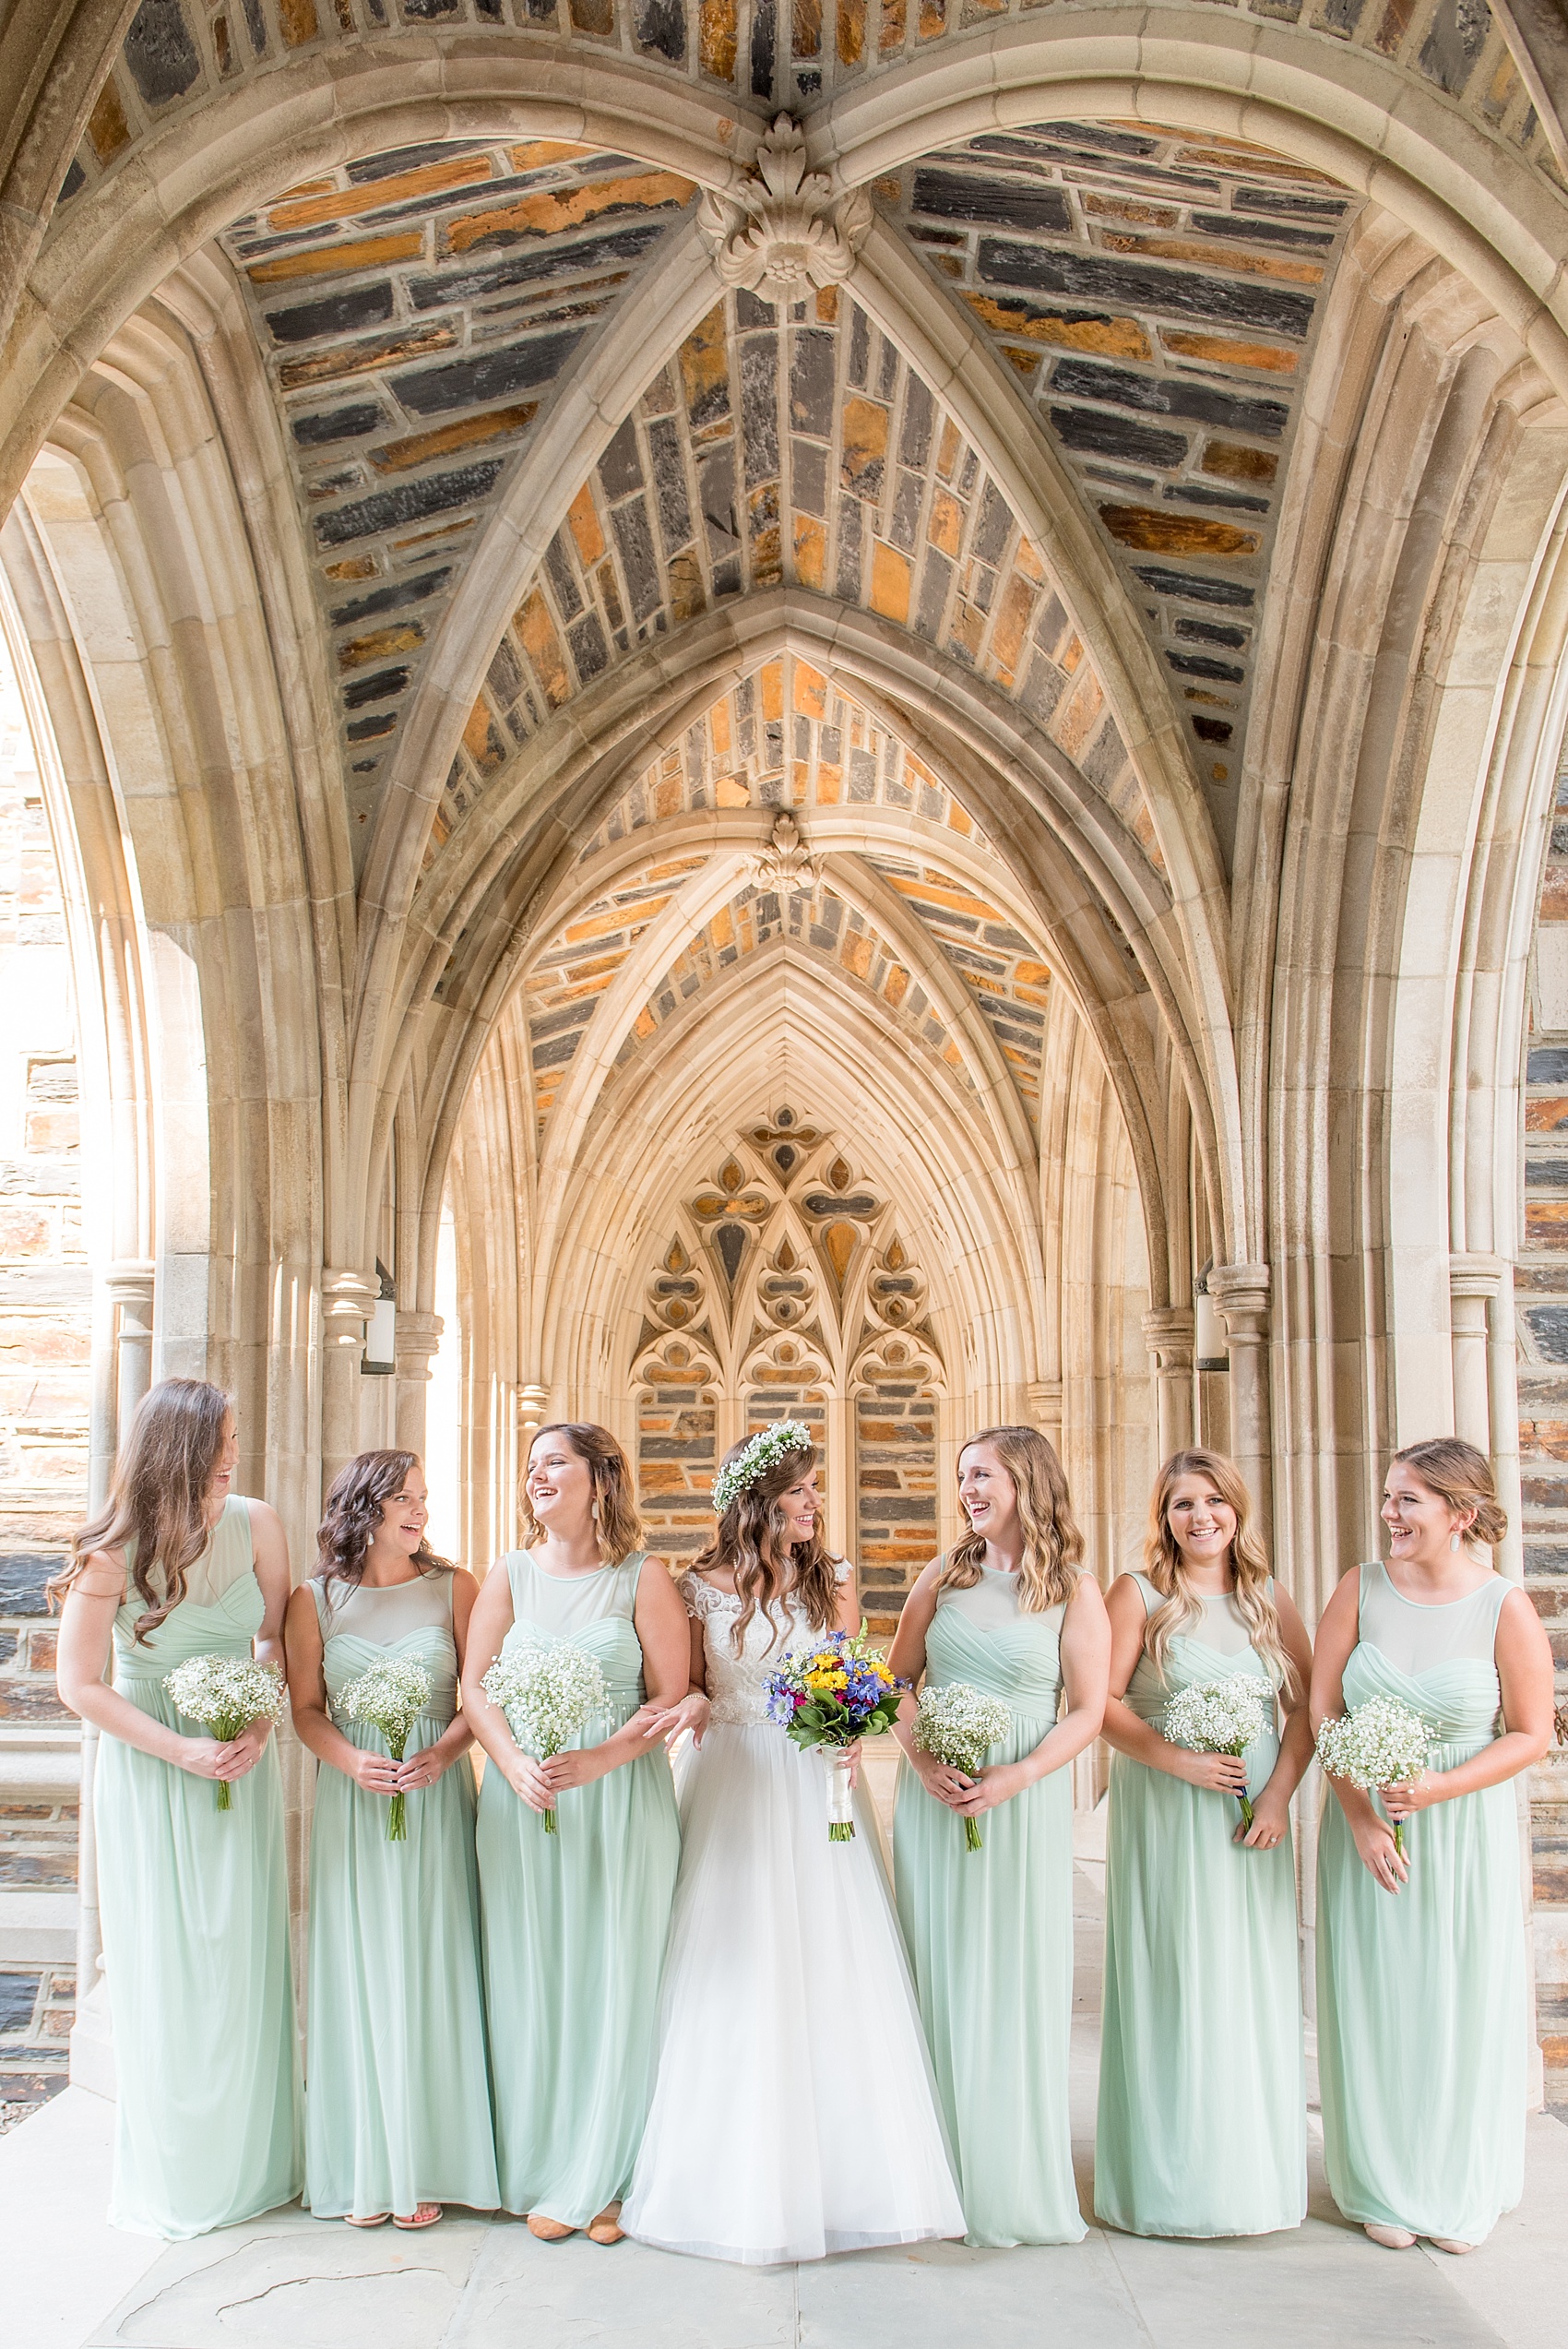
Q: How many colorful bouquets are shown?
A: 1